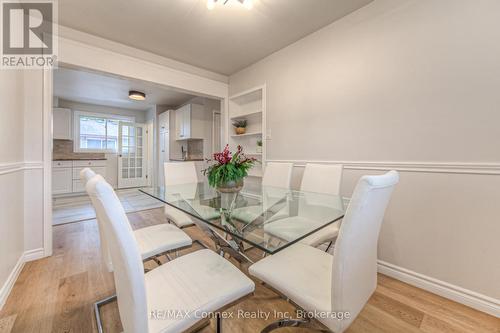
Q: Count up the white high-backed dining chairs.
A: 6